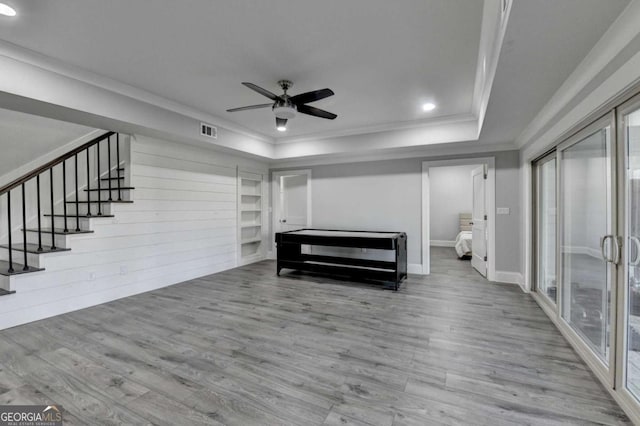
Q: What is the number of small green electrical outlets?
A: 0